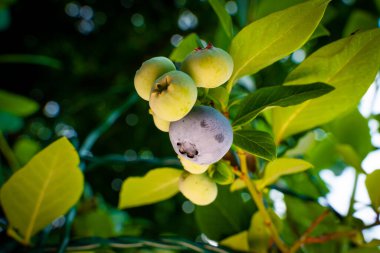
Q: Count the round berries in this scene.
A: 7